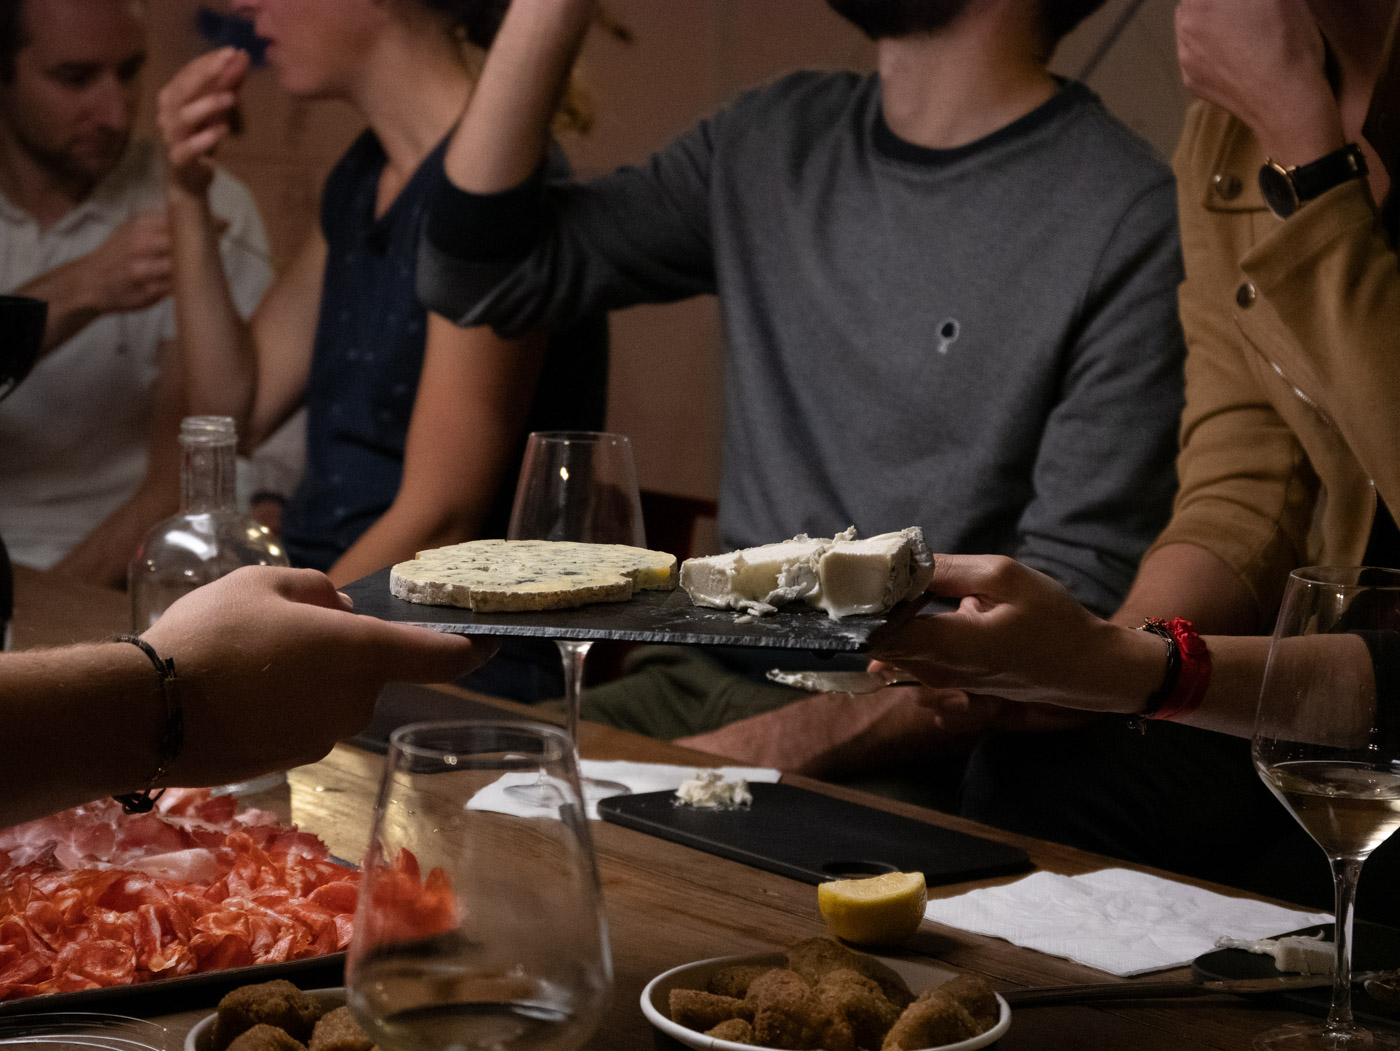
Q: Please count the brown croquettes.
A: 11